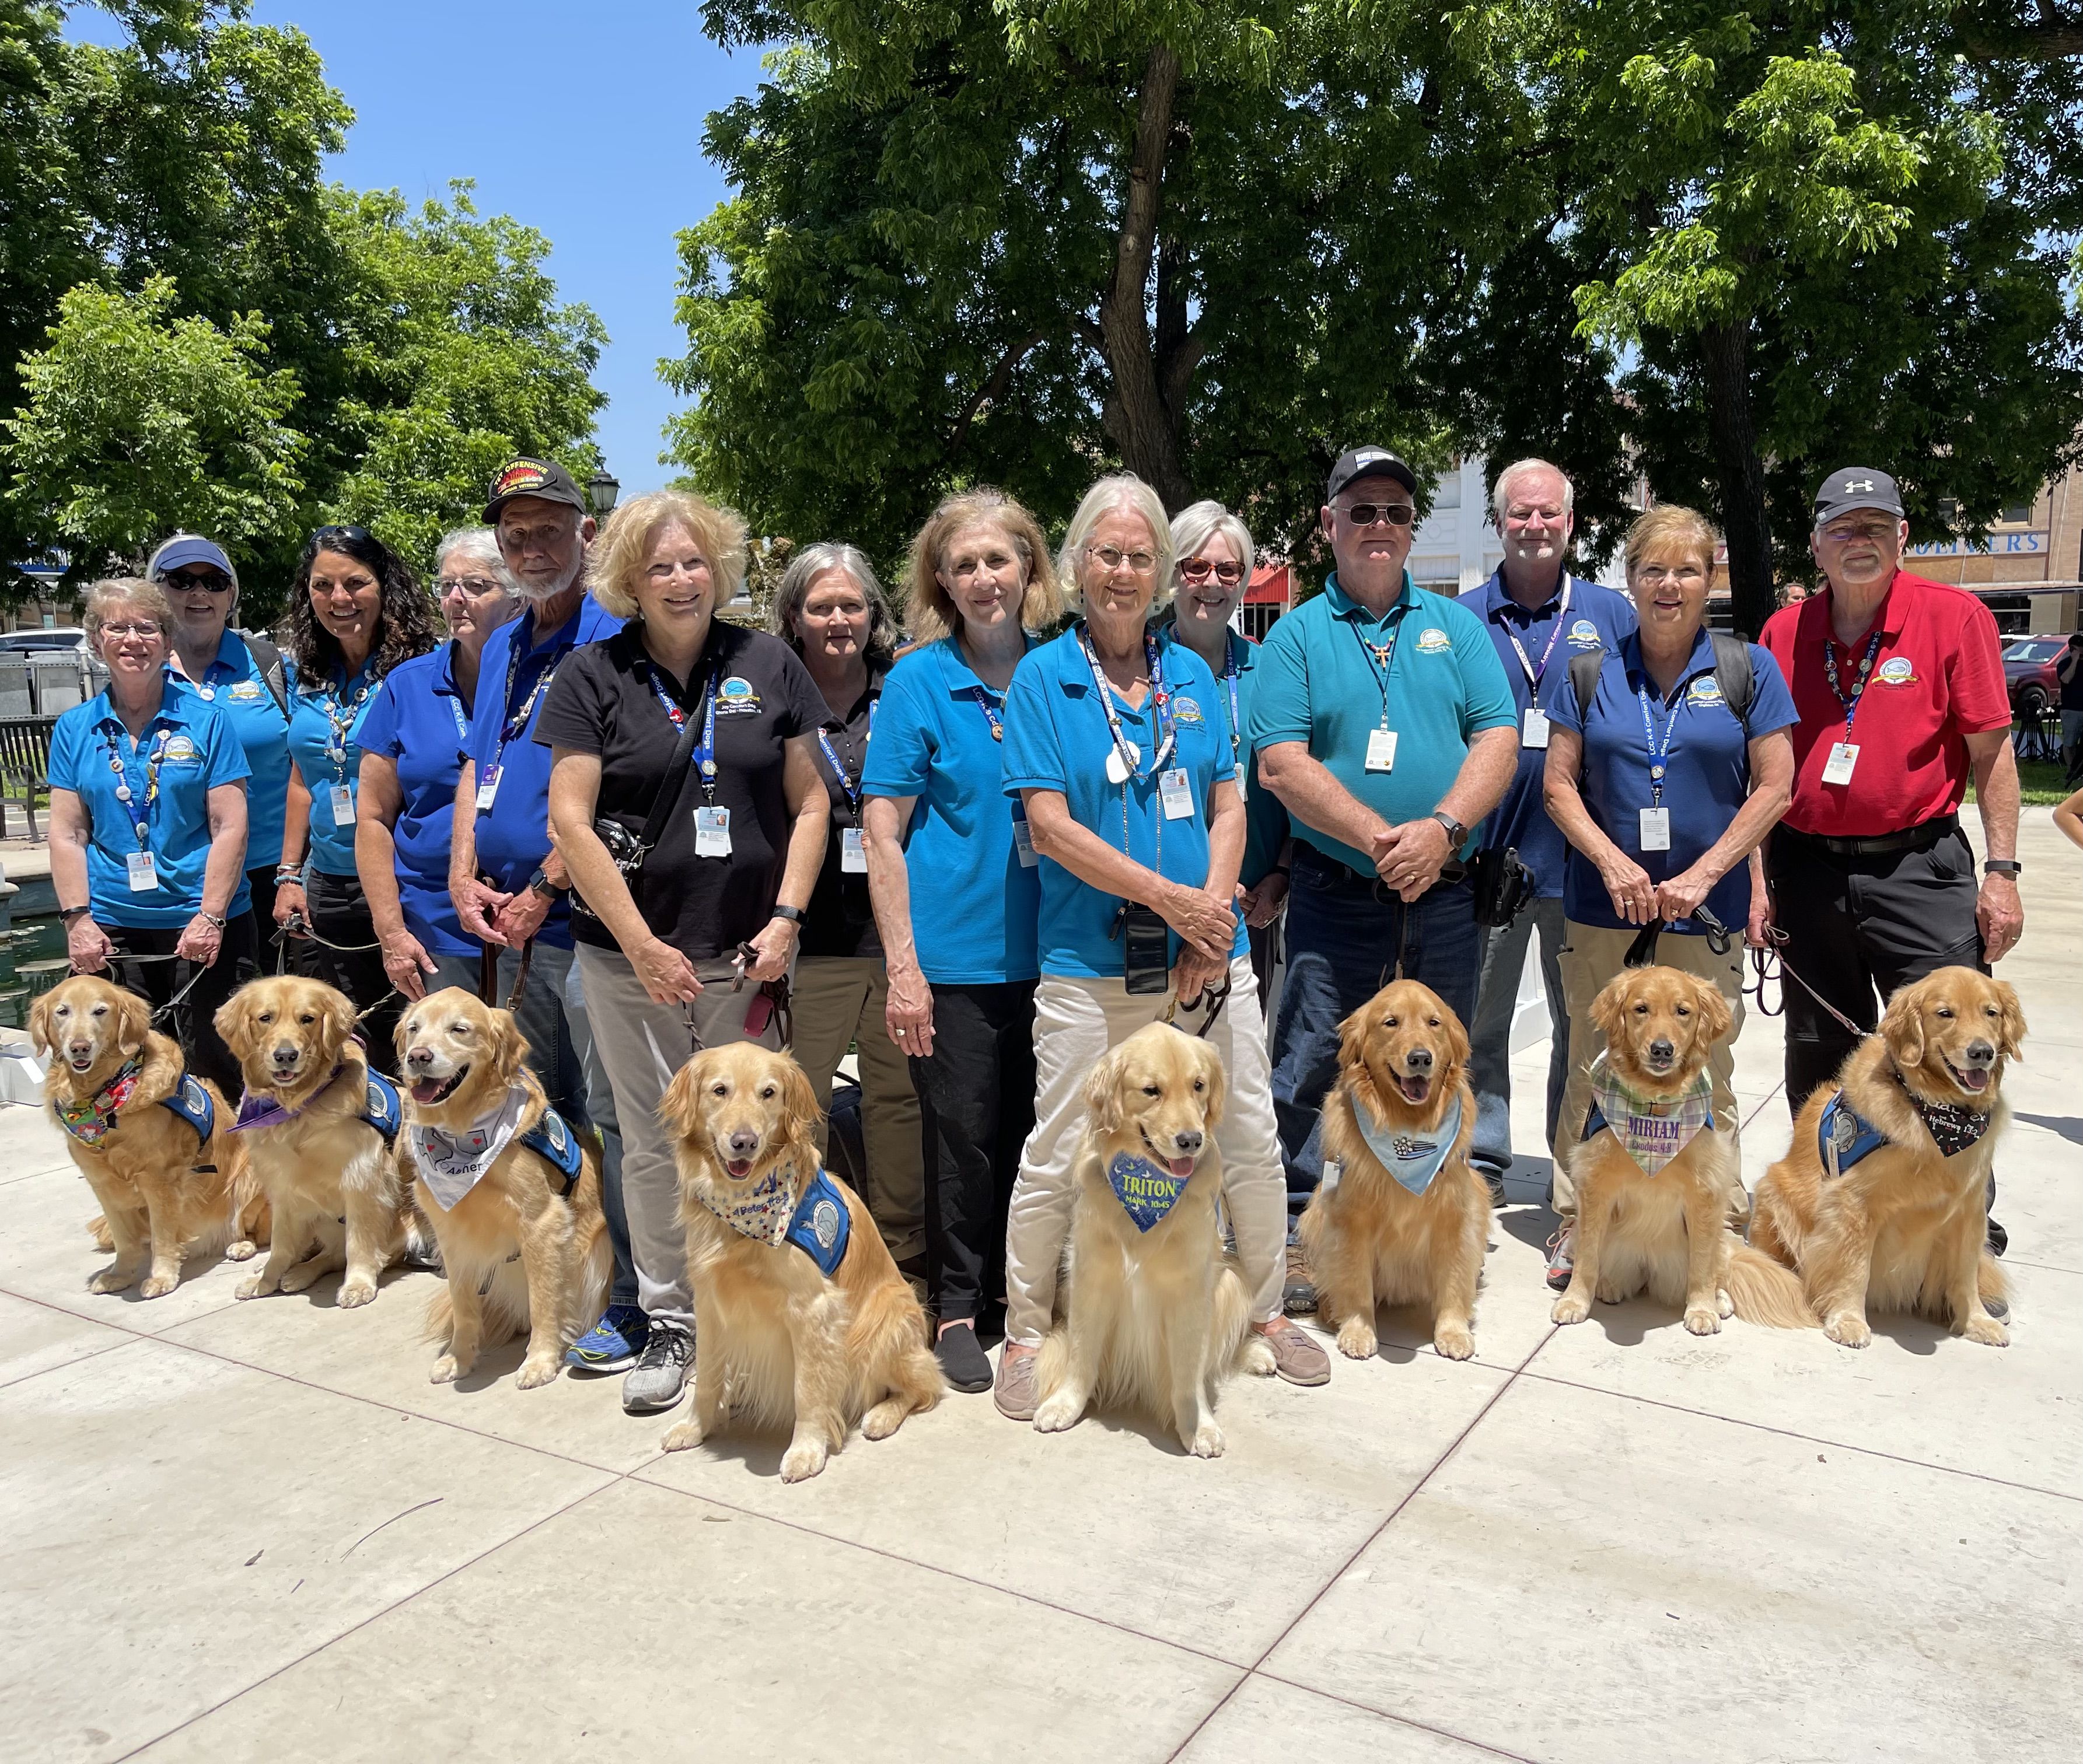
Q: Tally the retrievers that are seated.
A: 8